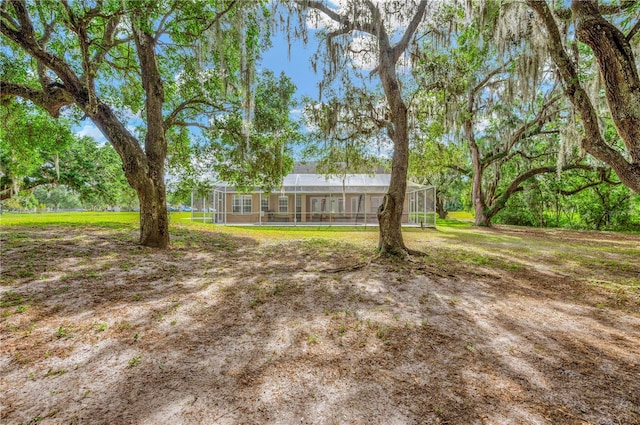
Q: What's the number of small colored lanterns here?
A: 0